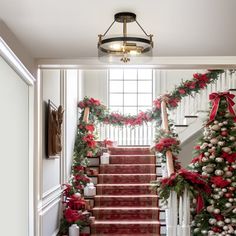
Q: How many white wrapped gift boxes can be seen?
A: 3